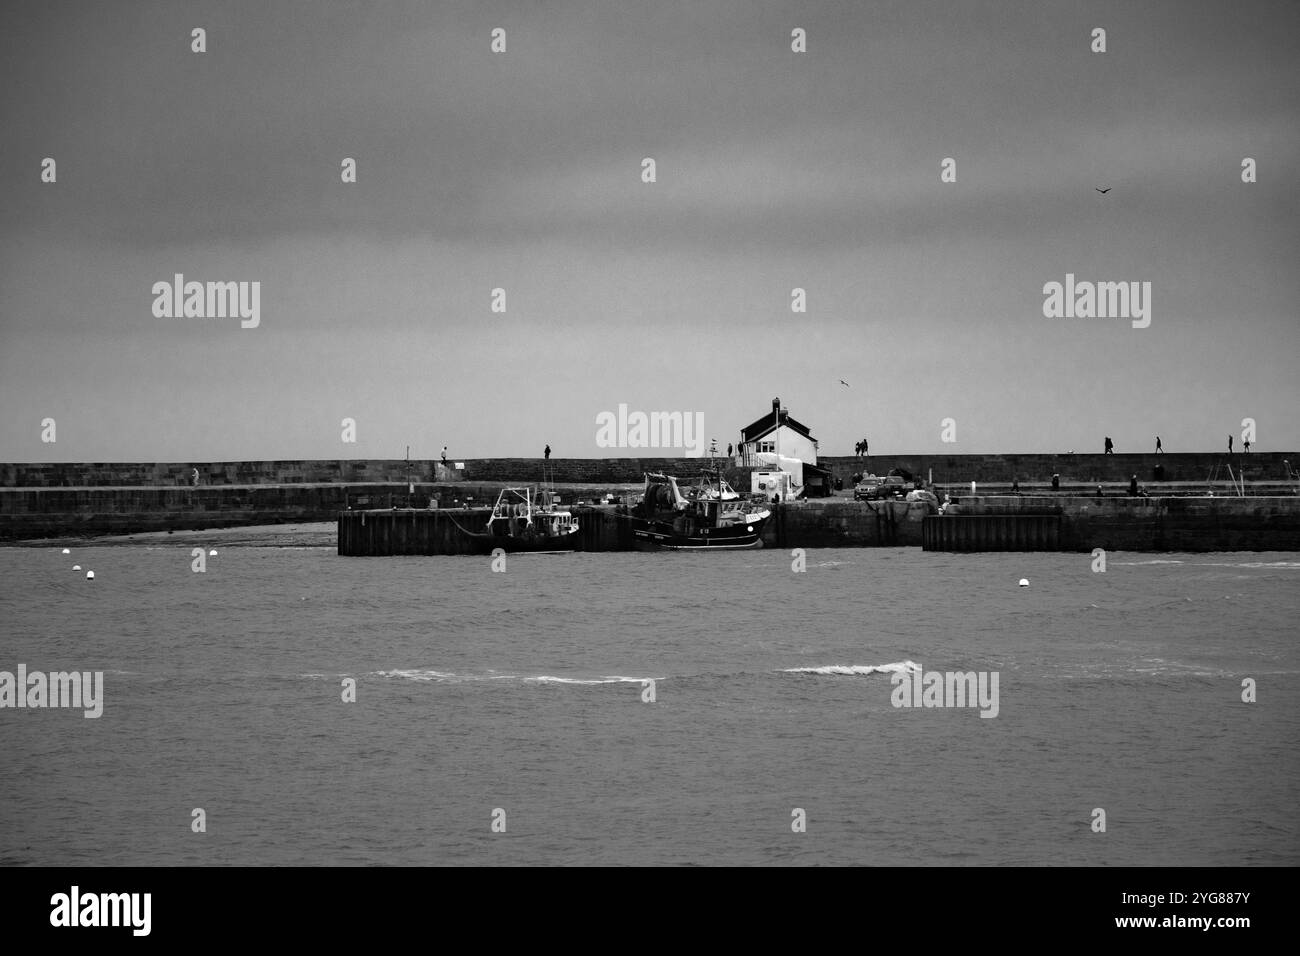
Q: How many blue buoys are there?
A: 0